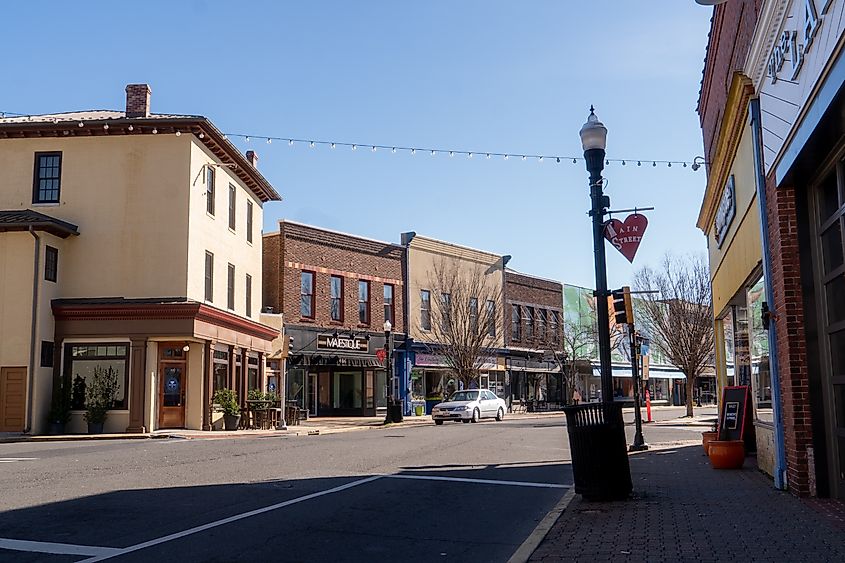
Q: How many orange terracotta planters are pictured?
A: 2